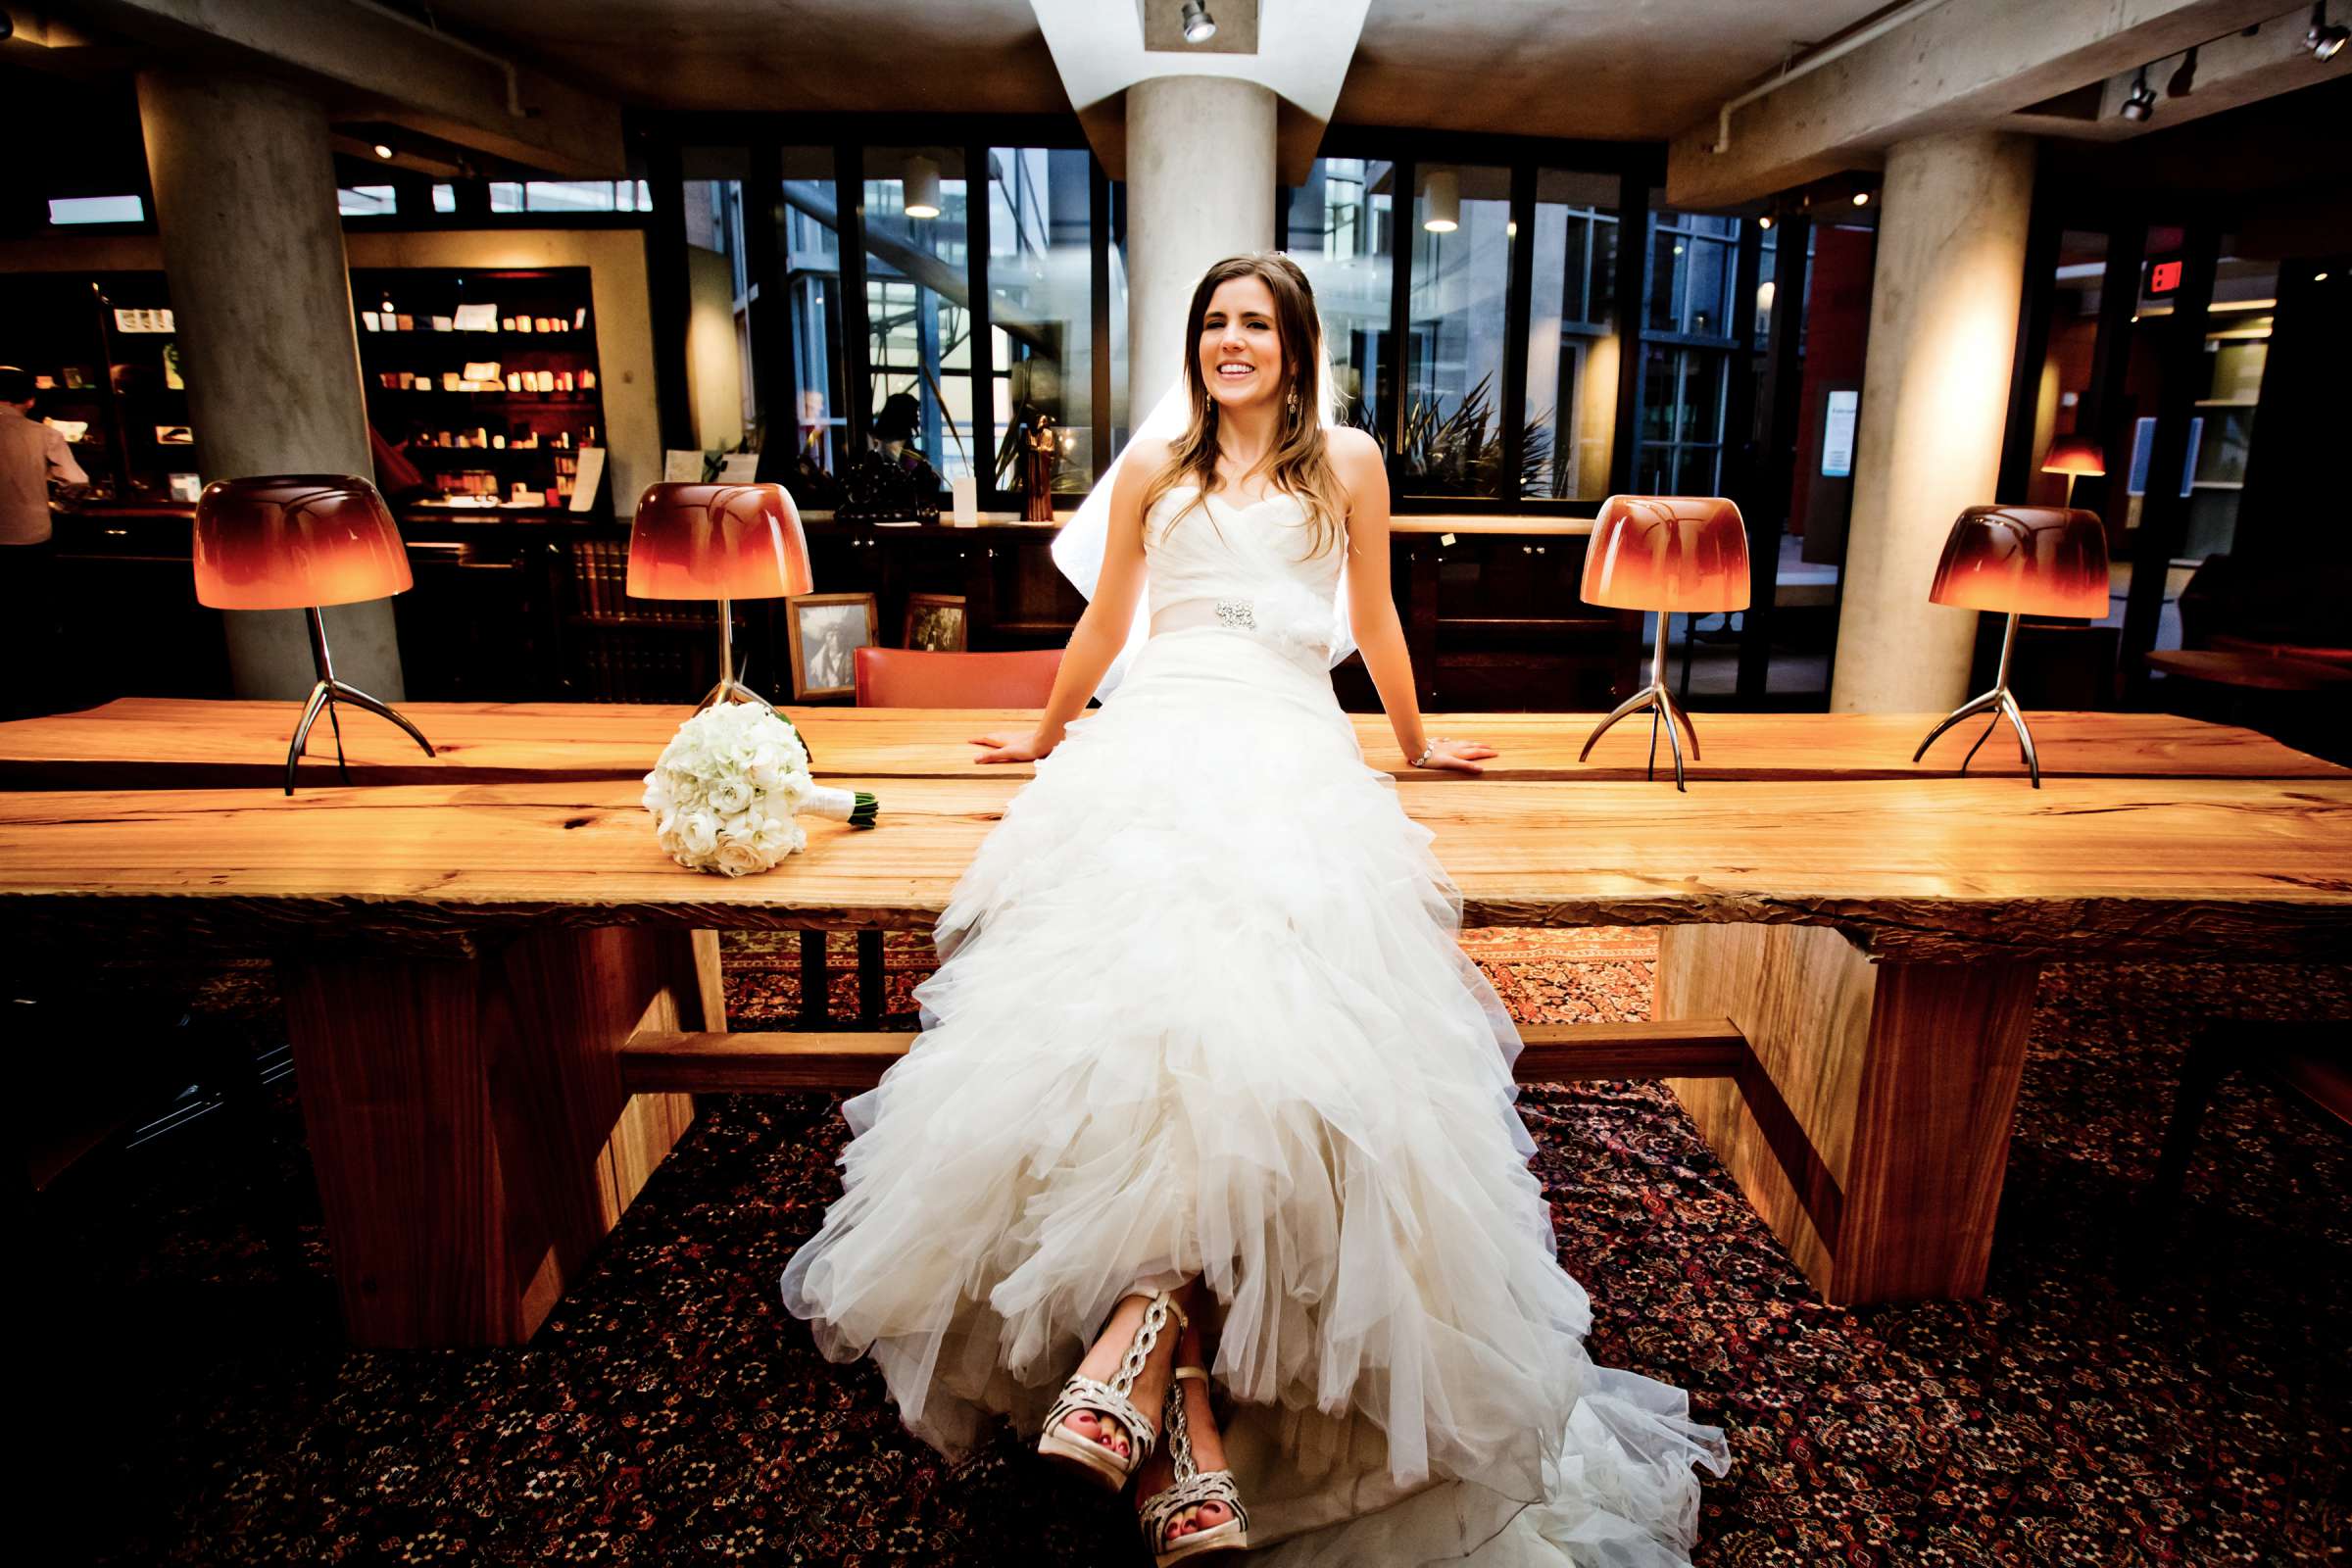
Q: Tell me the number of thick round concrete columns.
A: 3